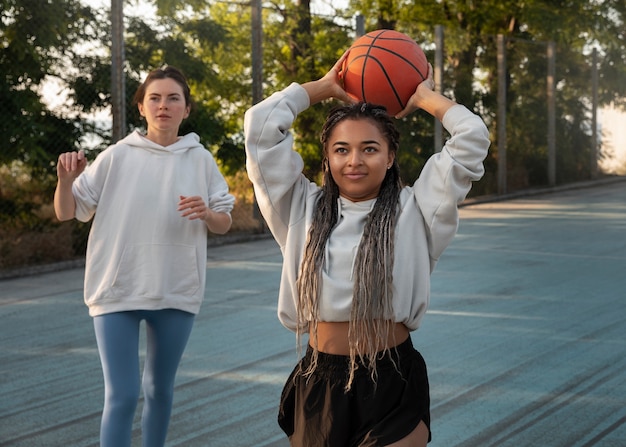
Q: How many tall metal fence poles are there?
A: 7